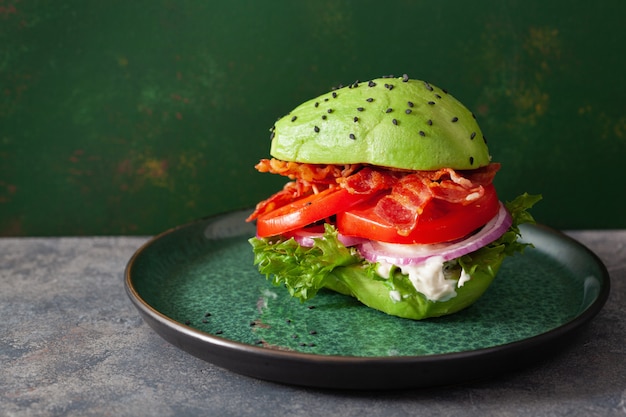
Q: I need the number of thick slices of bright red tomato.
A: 2